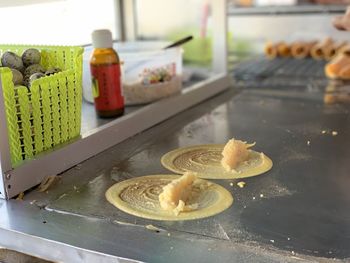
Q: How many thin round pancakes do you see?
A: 2